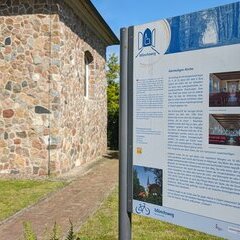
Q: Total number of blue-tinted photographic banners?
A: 1